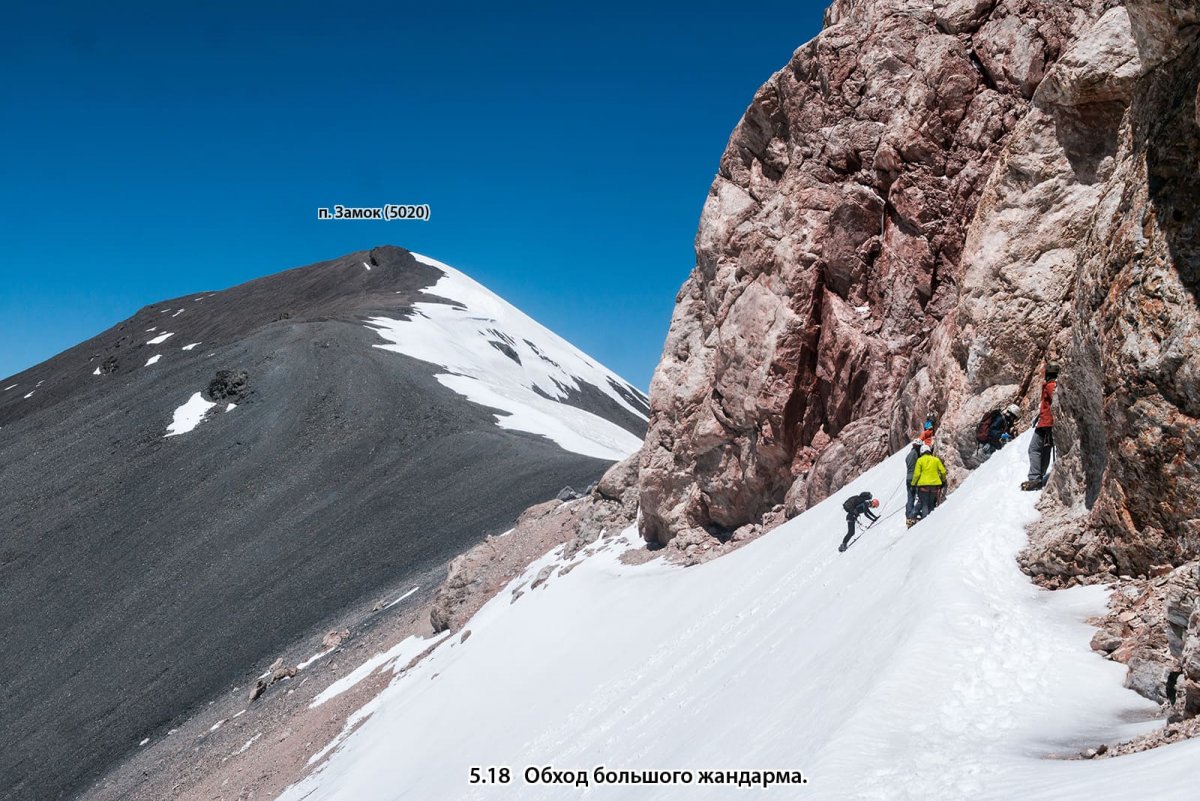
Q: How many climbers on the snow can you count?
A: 6